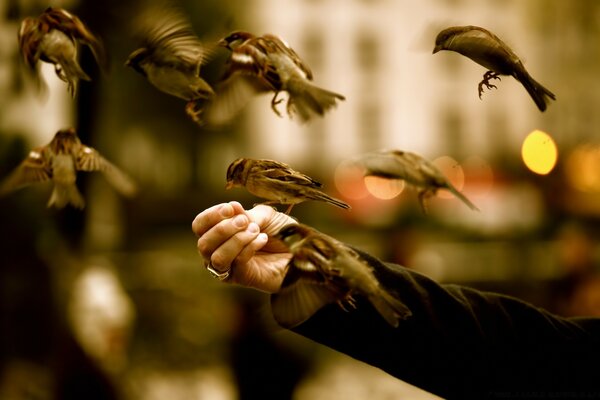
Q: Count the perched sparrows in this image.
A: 1